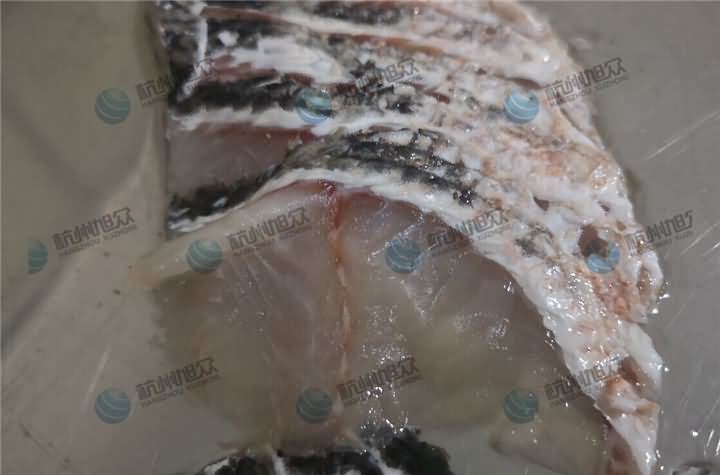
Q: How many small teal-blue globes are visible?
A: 10